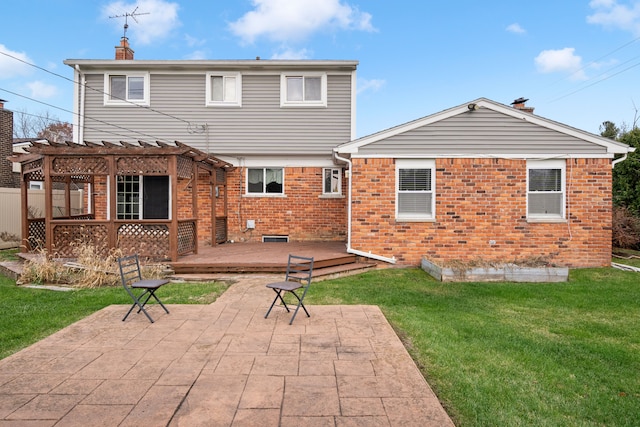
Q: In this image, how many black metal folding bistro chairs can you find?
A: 2